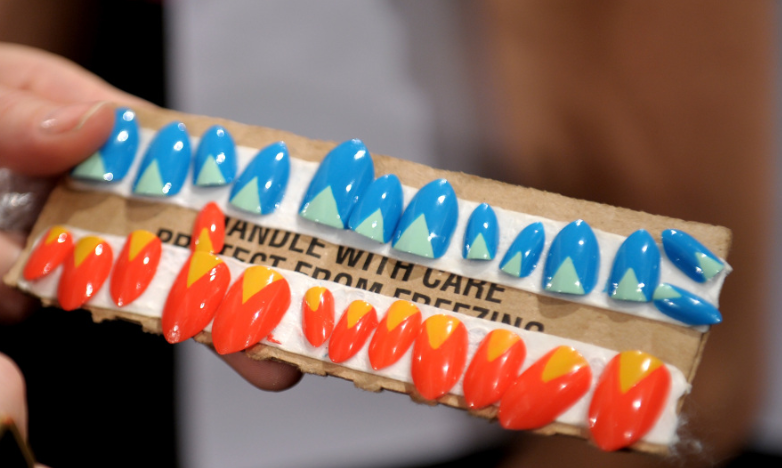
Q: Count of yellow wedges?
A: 13